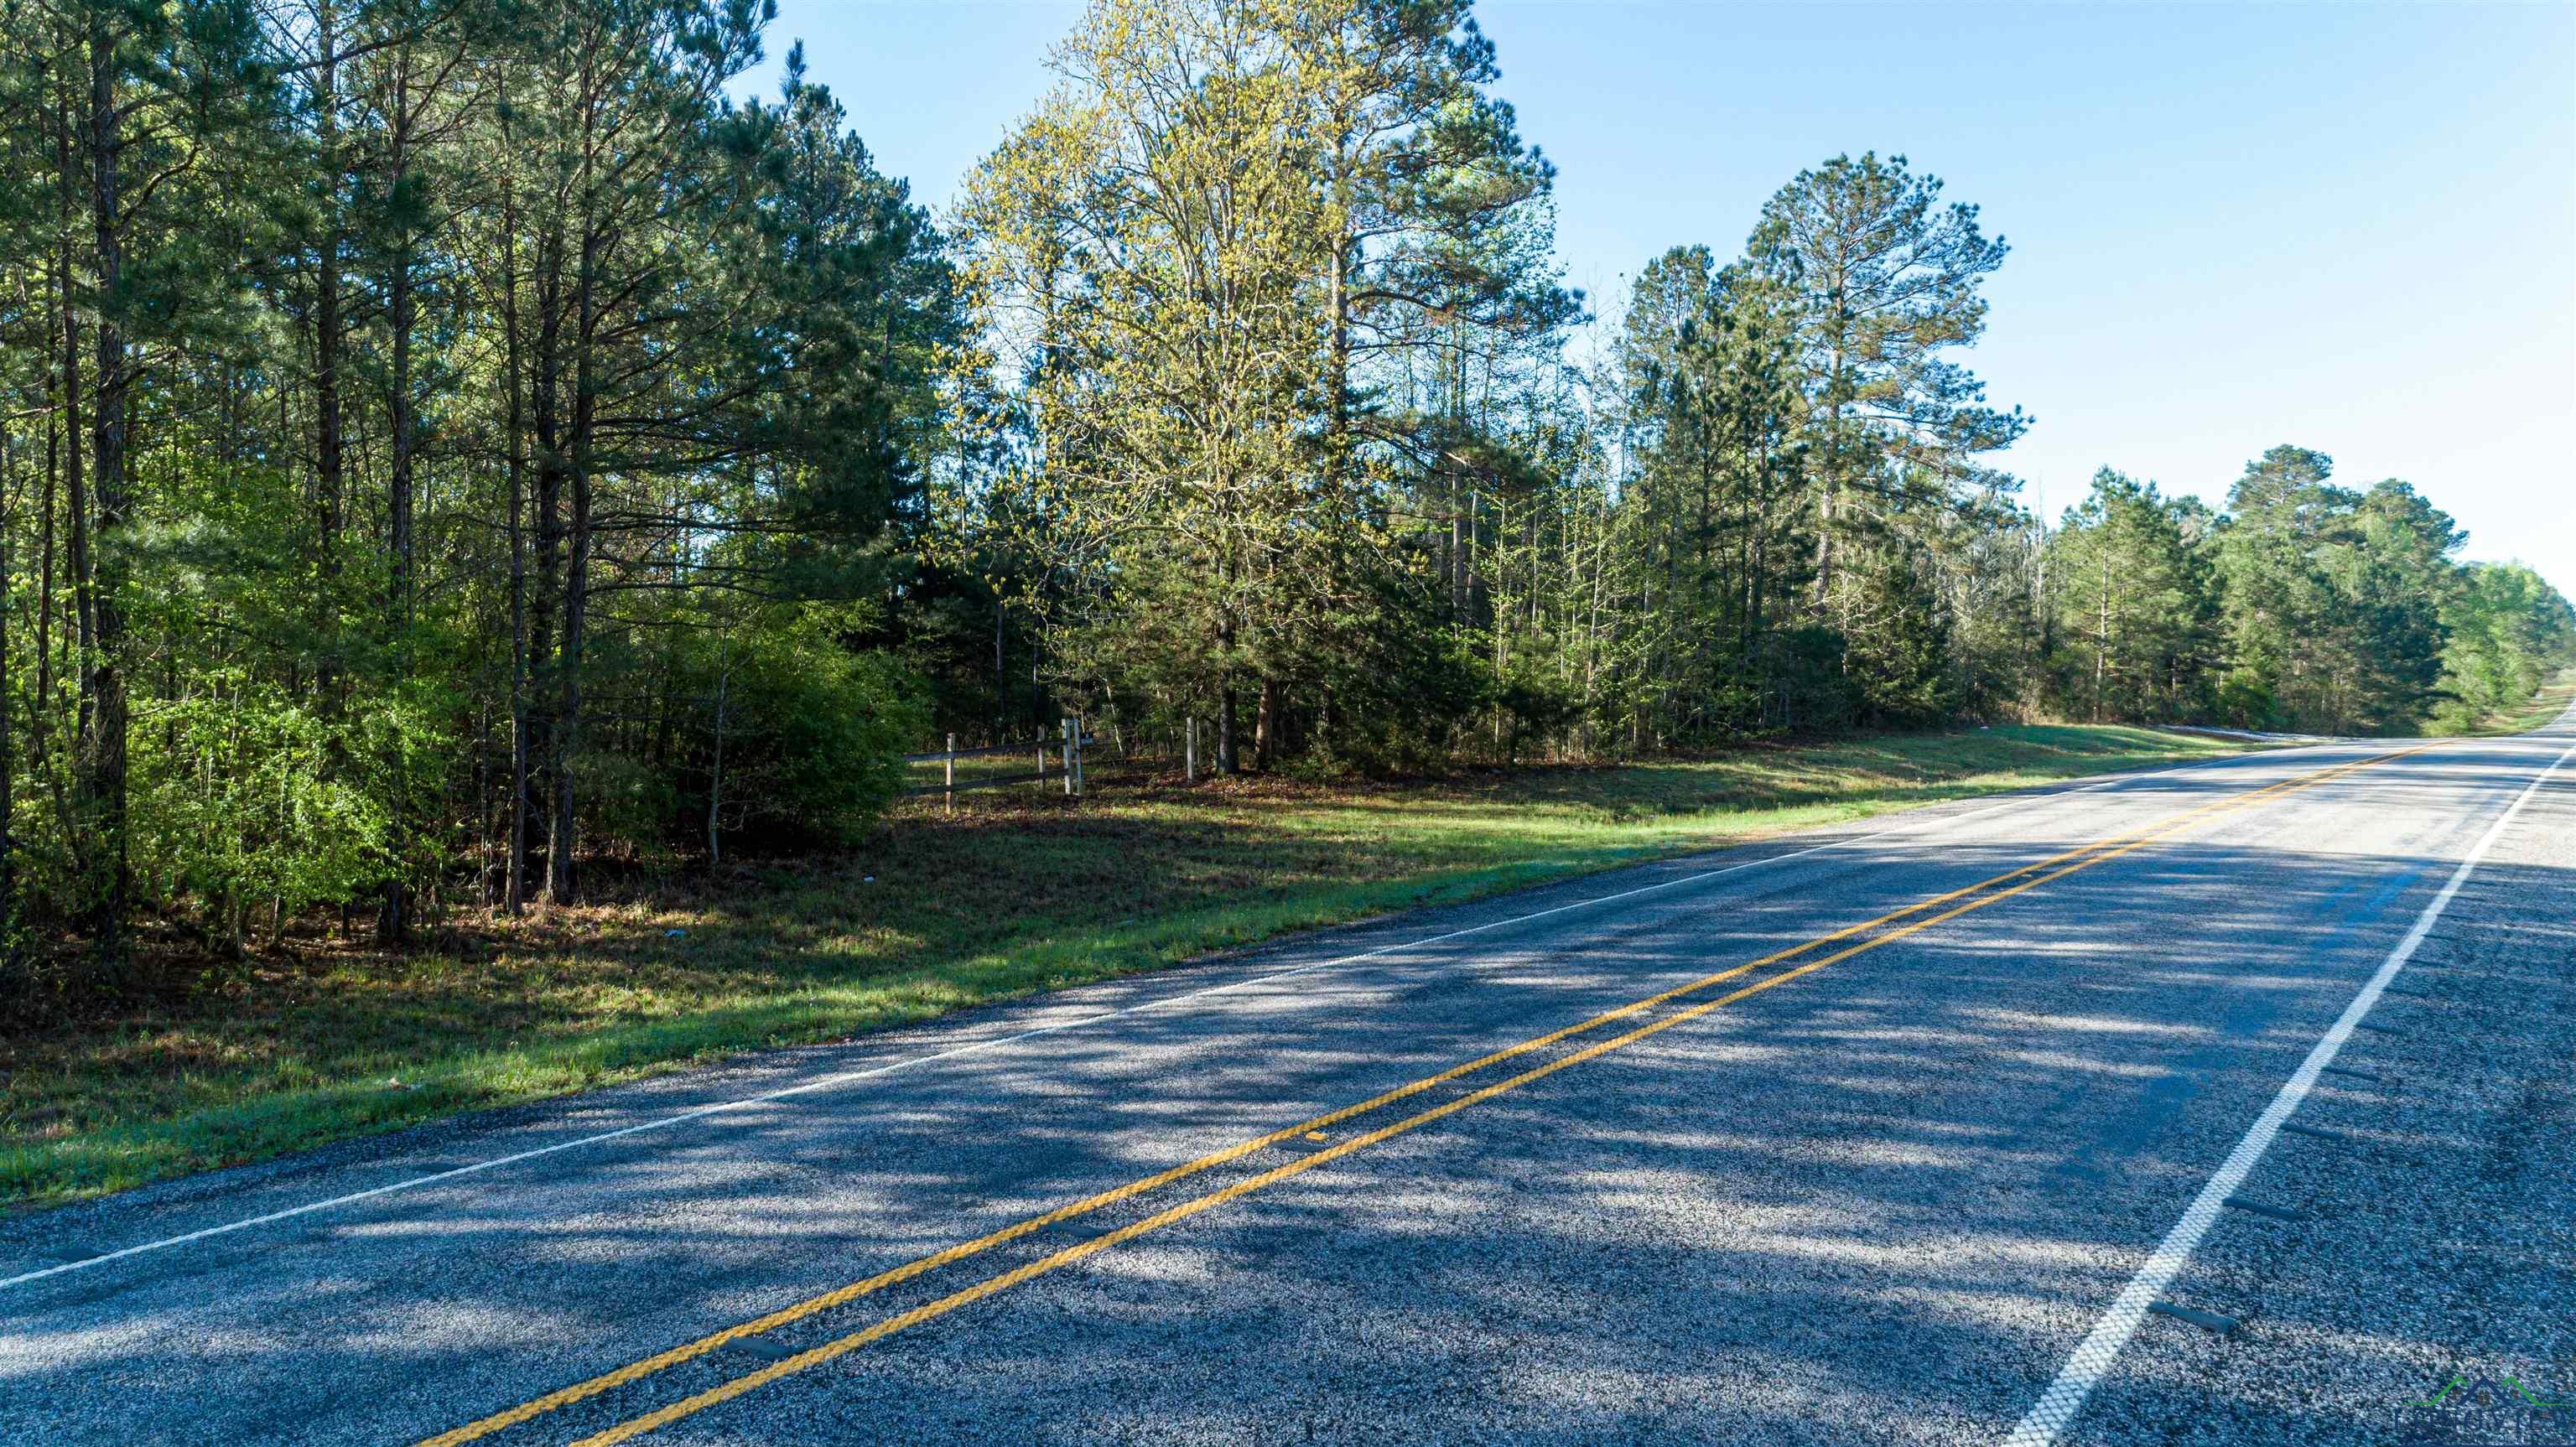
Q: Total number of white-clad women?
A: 0